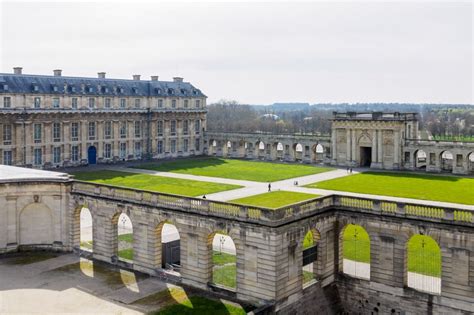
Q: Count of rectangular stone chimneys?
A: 6